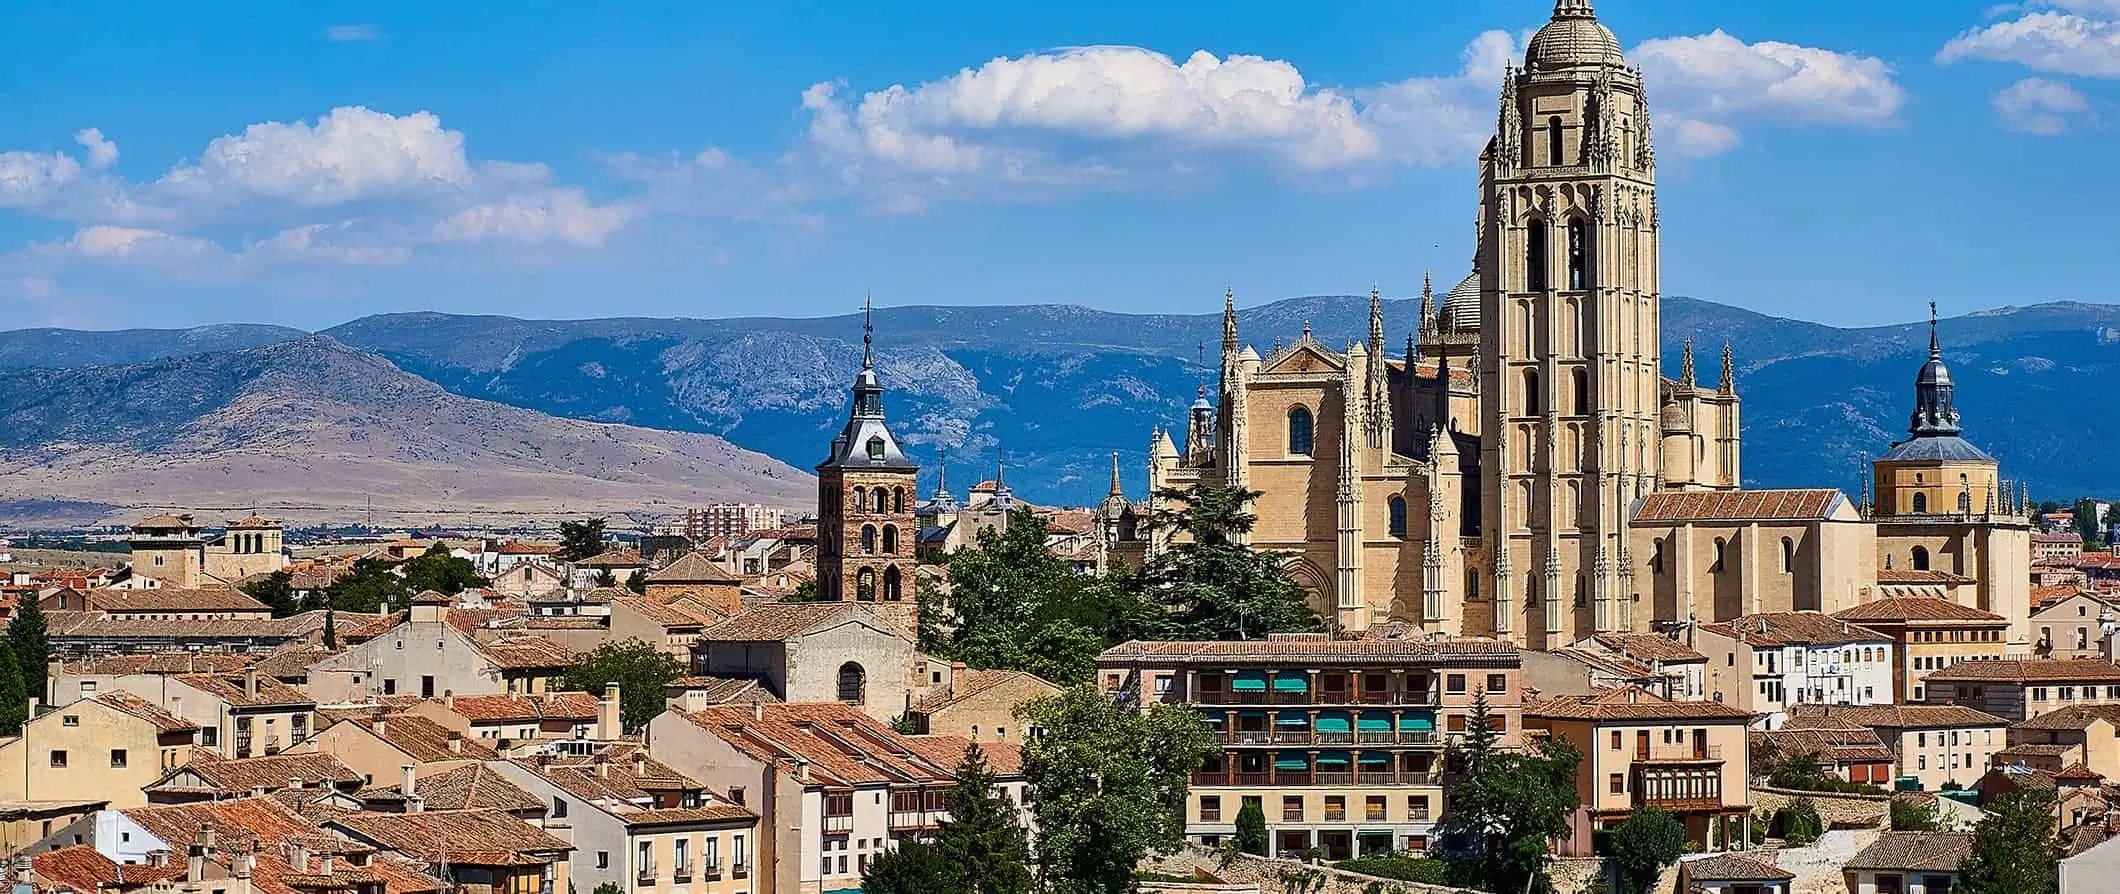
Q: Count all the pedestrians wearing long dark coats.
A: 0